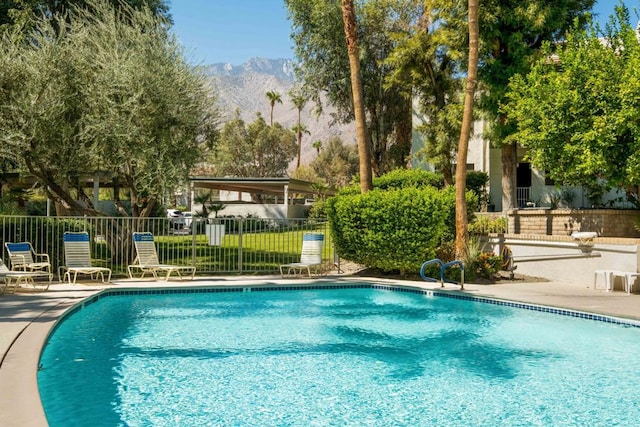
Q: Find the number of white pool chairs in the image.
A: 5